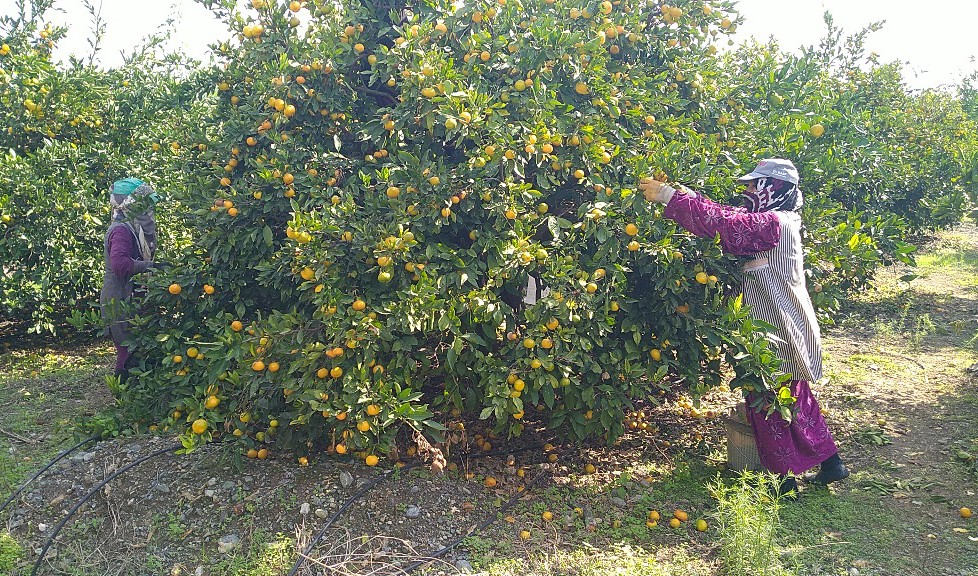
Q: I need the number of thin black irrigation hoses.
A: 4